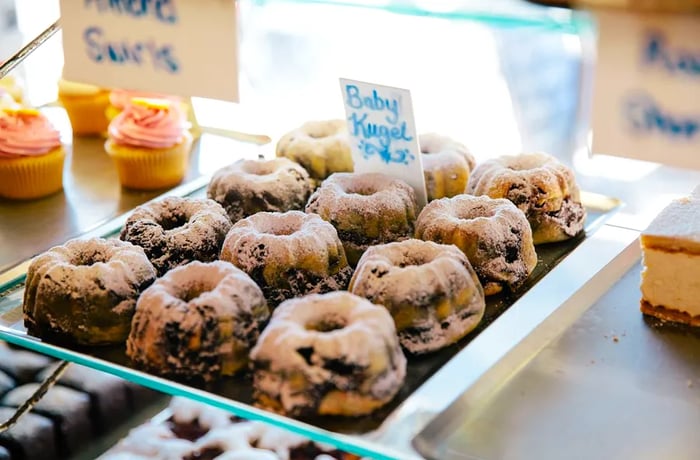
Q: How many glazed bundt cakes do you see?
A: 12